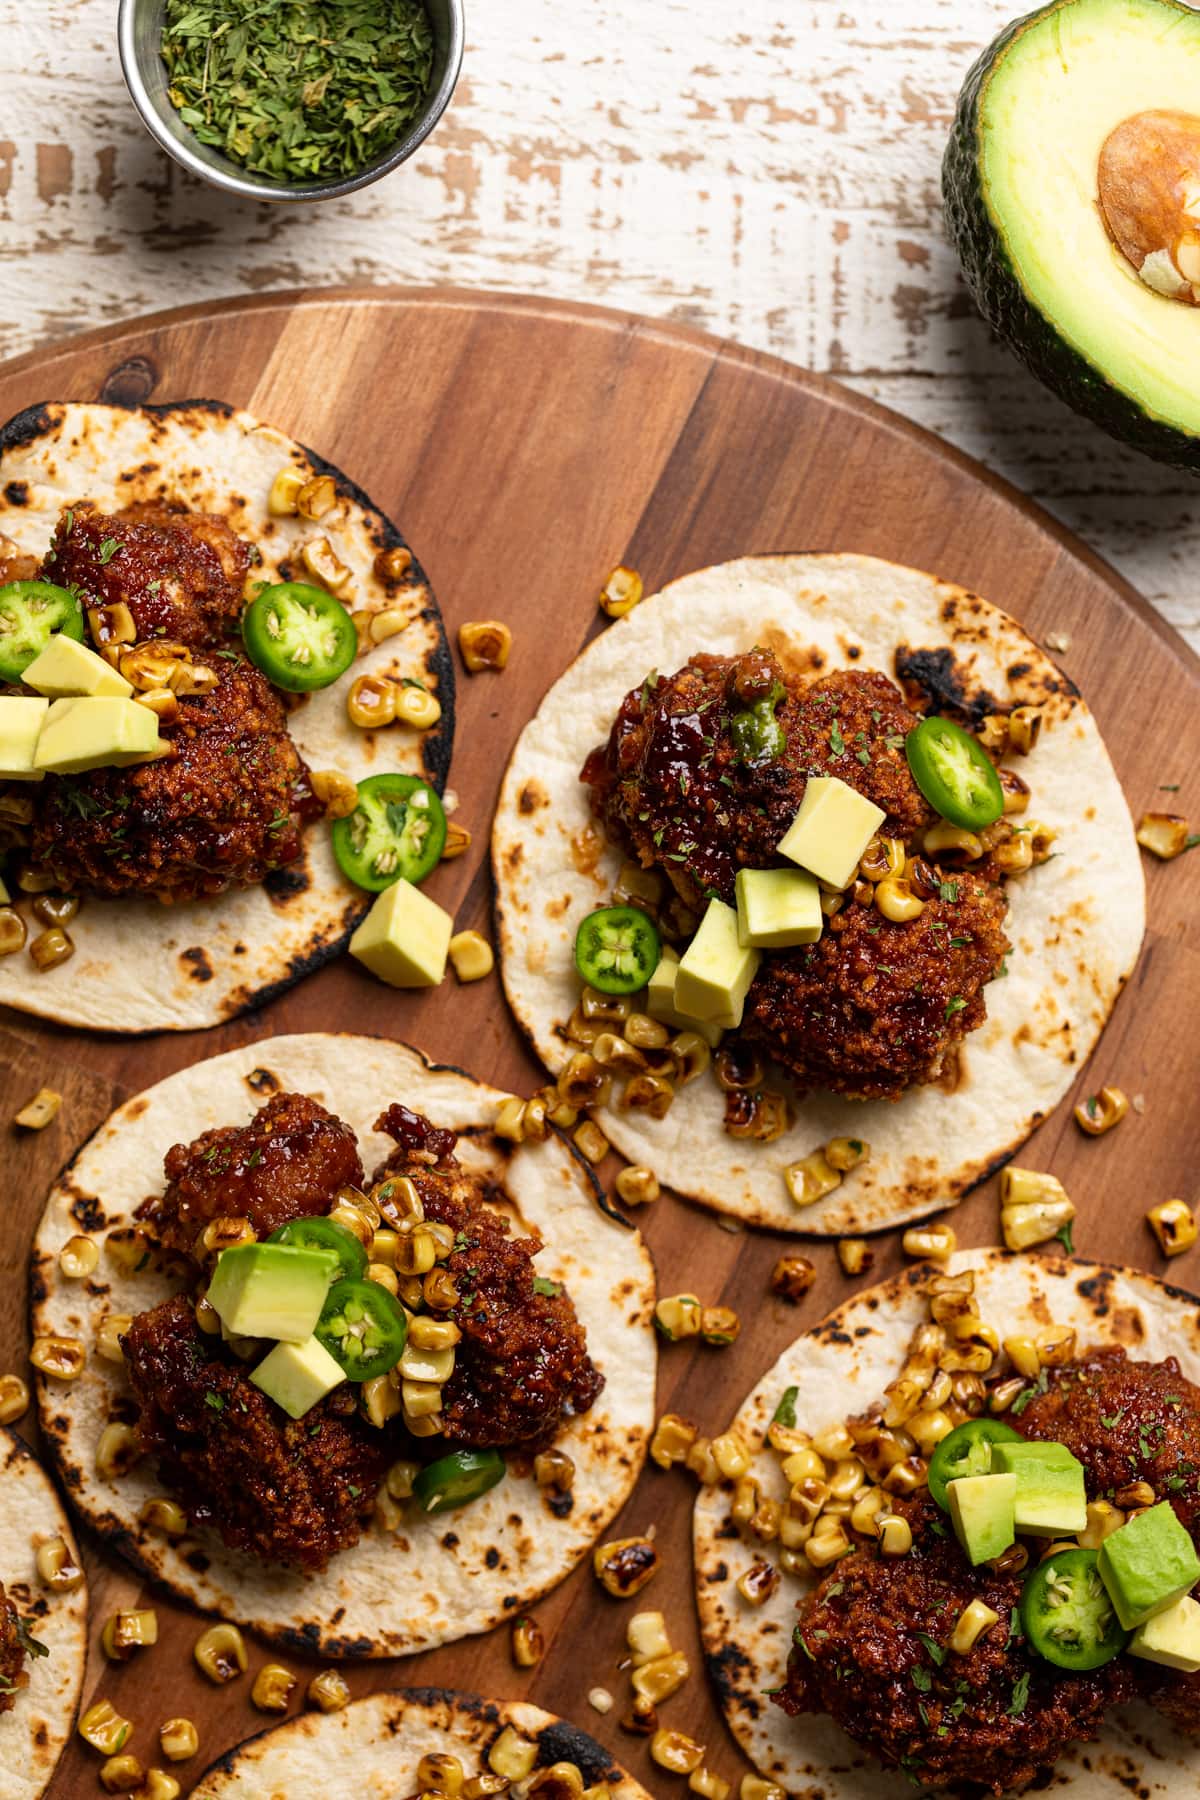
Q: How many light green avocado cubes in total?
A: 14